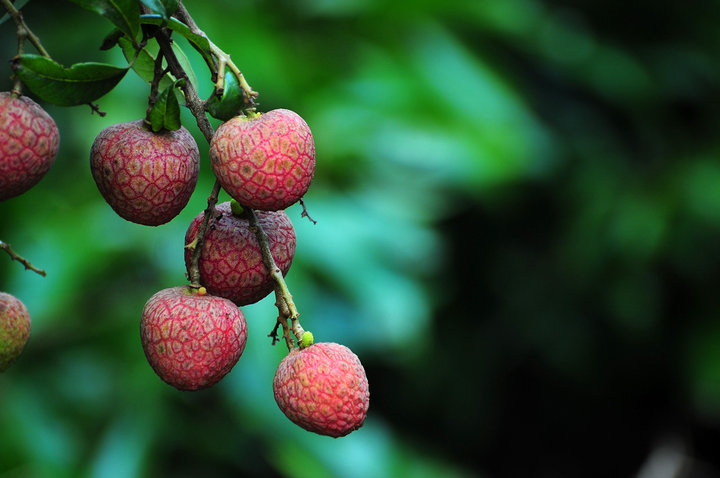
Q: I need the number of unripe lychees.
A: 1